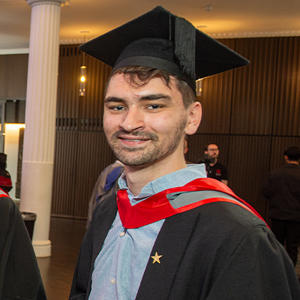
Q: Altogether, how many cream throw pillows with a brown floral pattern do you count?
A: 0